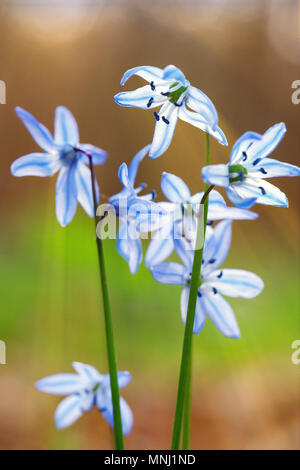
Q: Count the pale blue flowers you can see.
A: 7